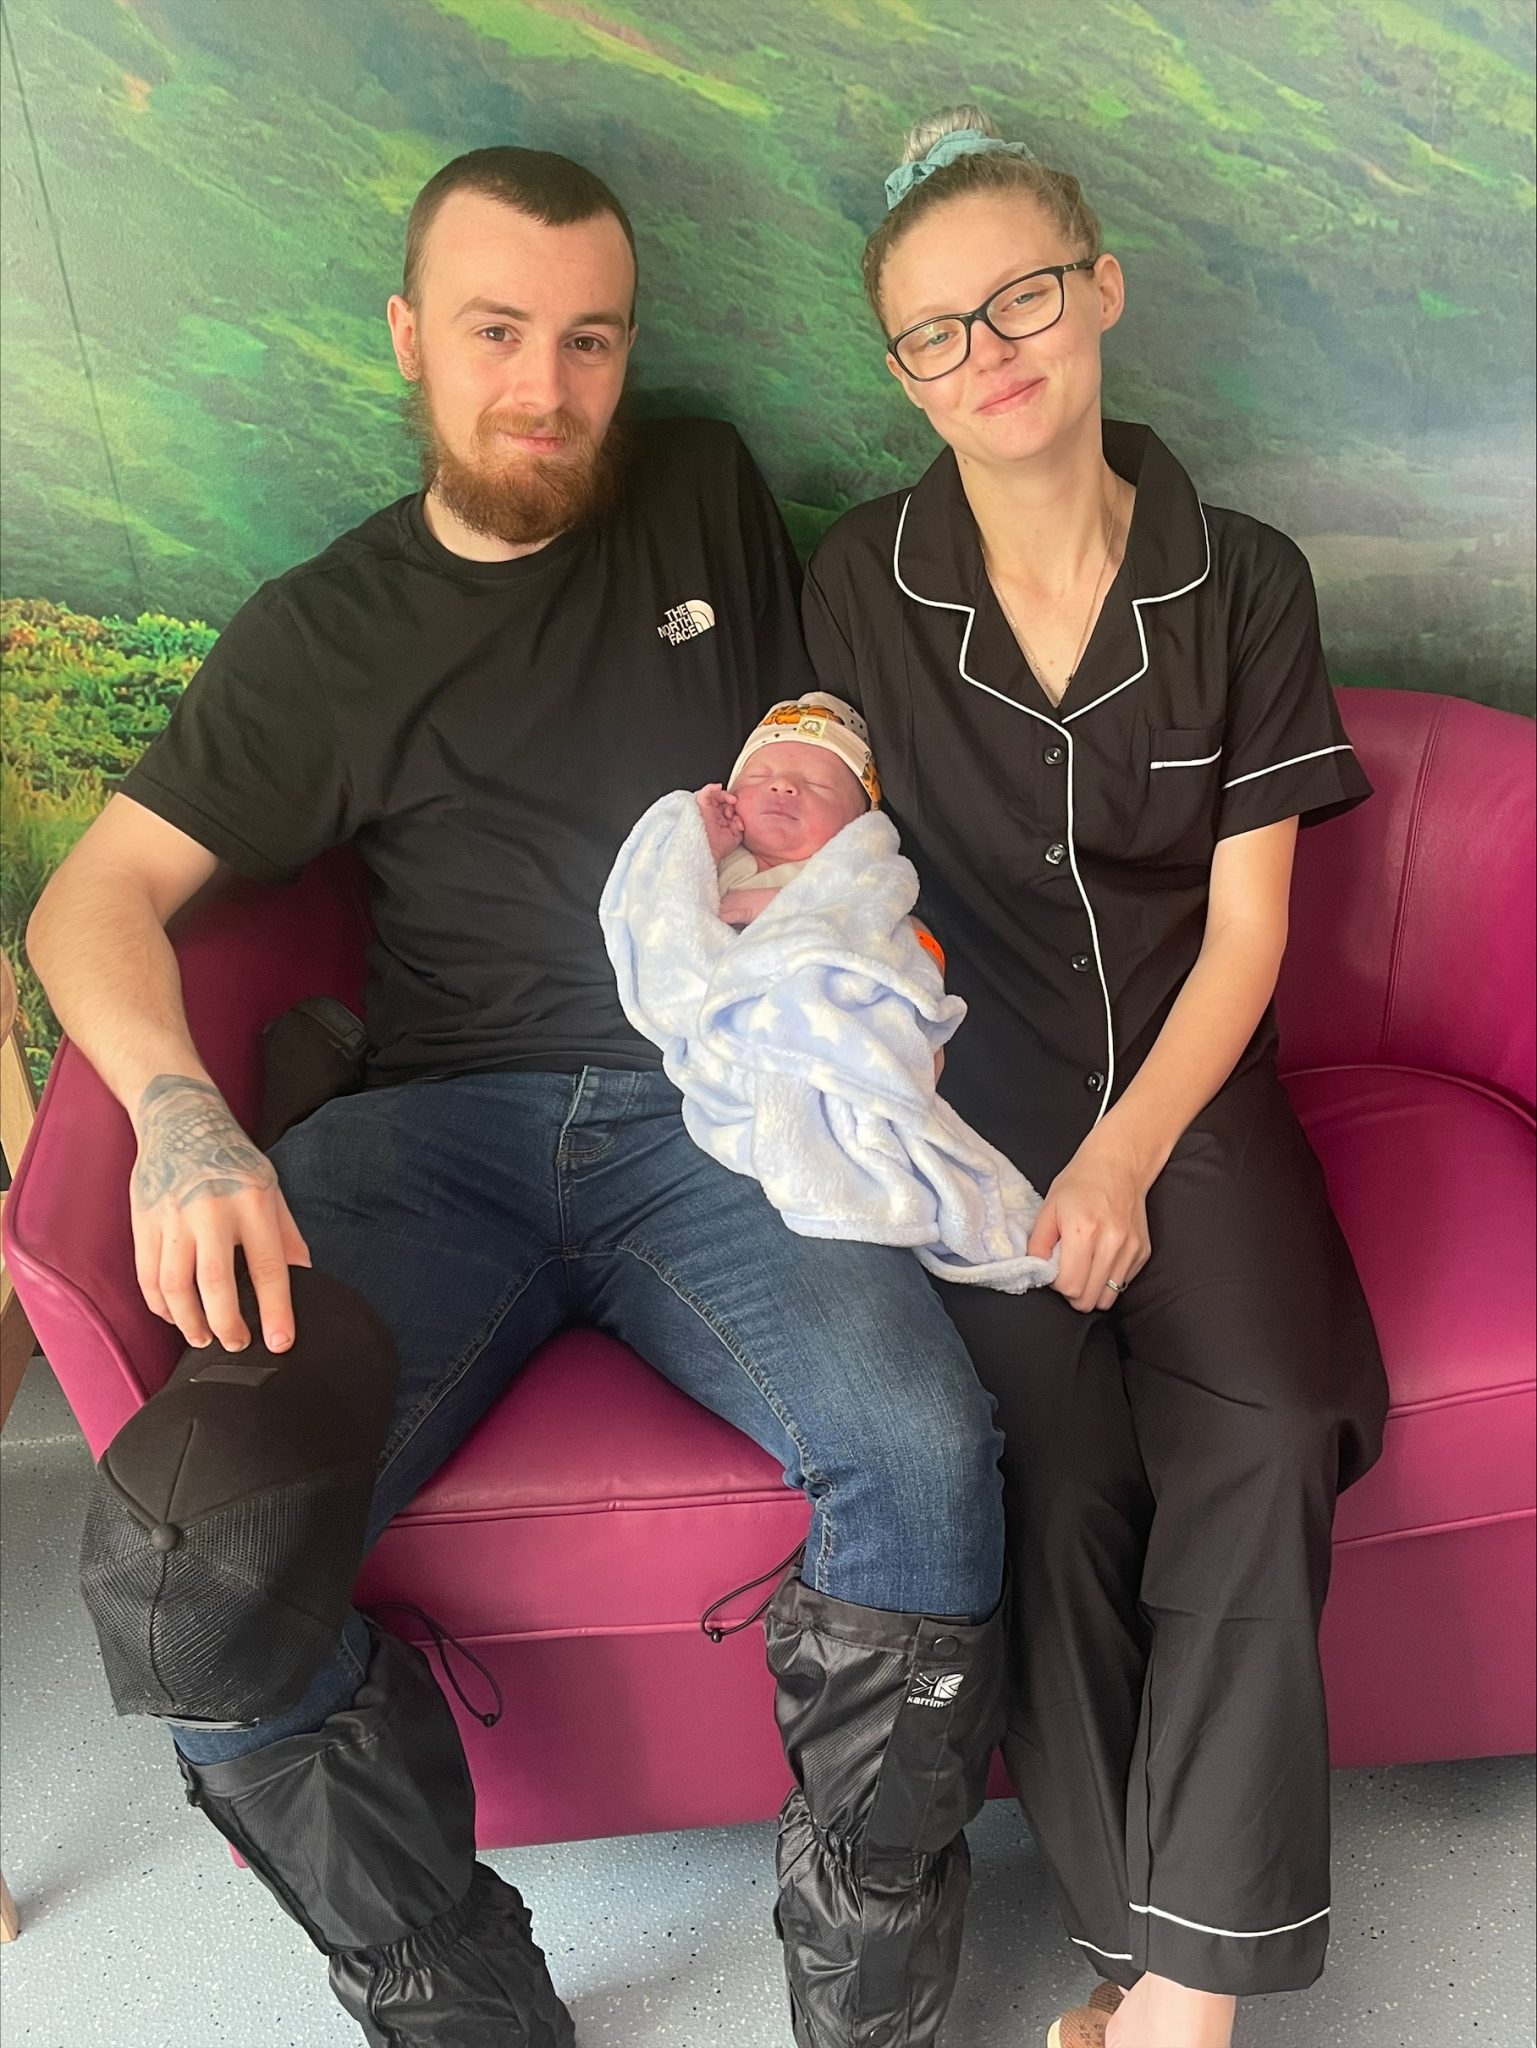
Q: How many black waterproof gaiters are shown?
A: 2